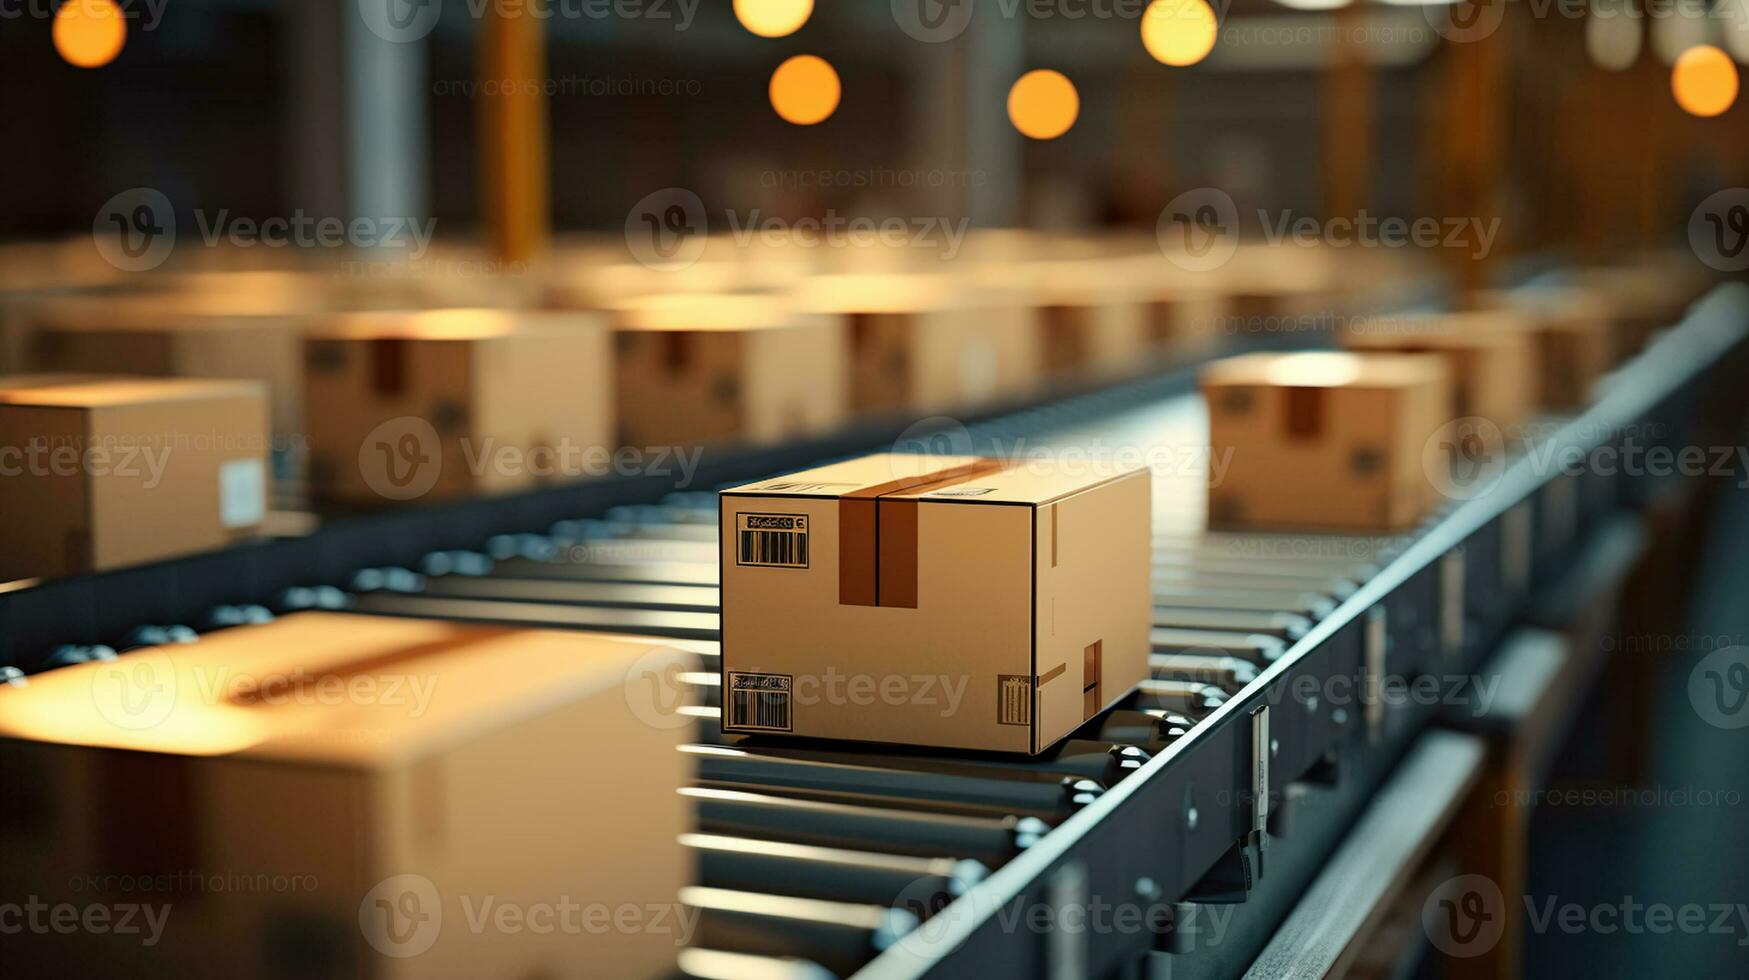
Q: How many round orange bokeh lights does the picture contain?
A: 6